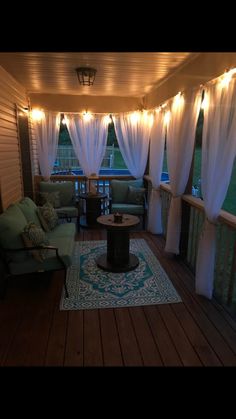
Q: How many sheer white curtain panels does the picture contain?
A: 6